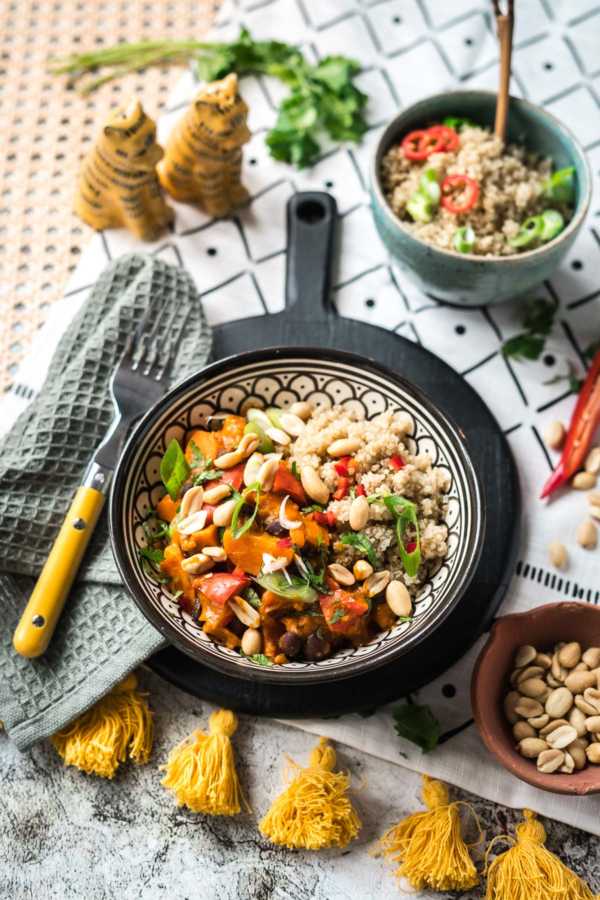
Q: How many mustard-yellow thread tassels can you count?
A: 5